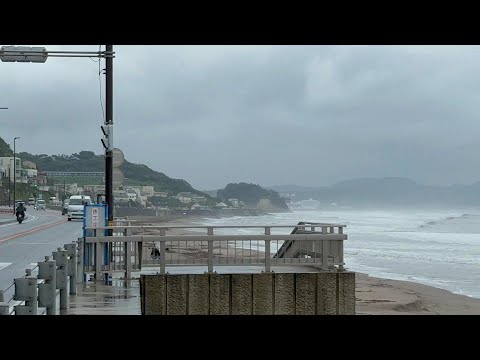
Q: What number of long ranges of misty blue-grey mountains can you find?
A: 1